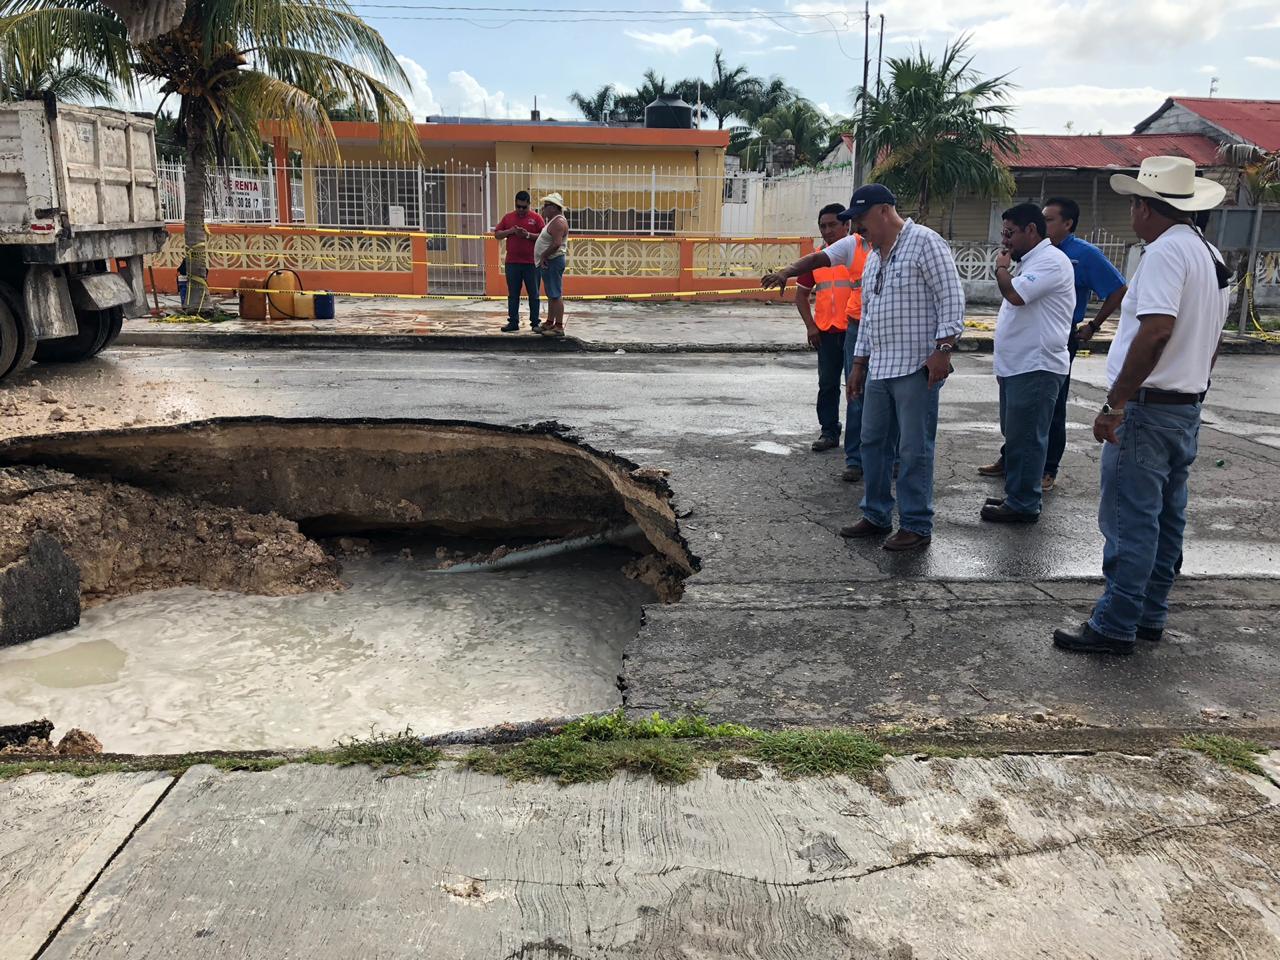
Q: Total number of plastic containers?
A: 4